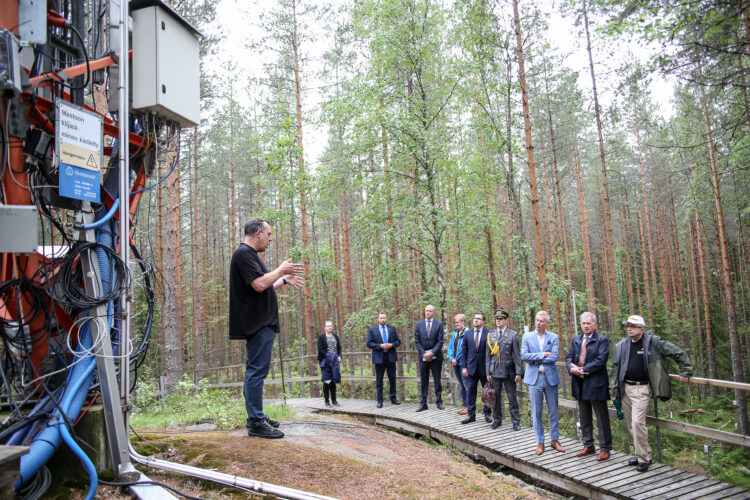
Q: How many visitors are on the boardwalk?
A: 9